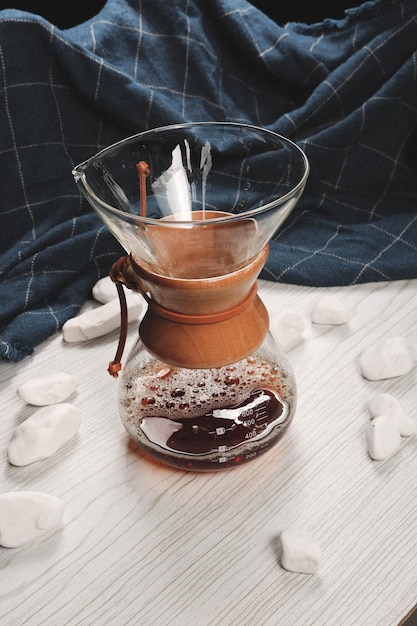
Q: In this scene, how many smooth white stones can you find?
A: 11